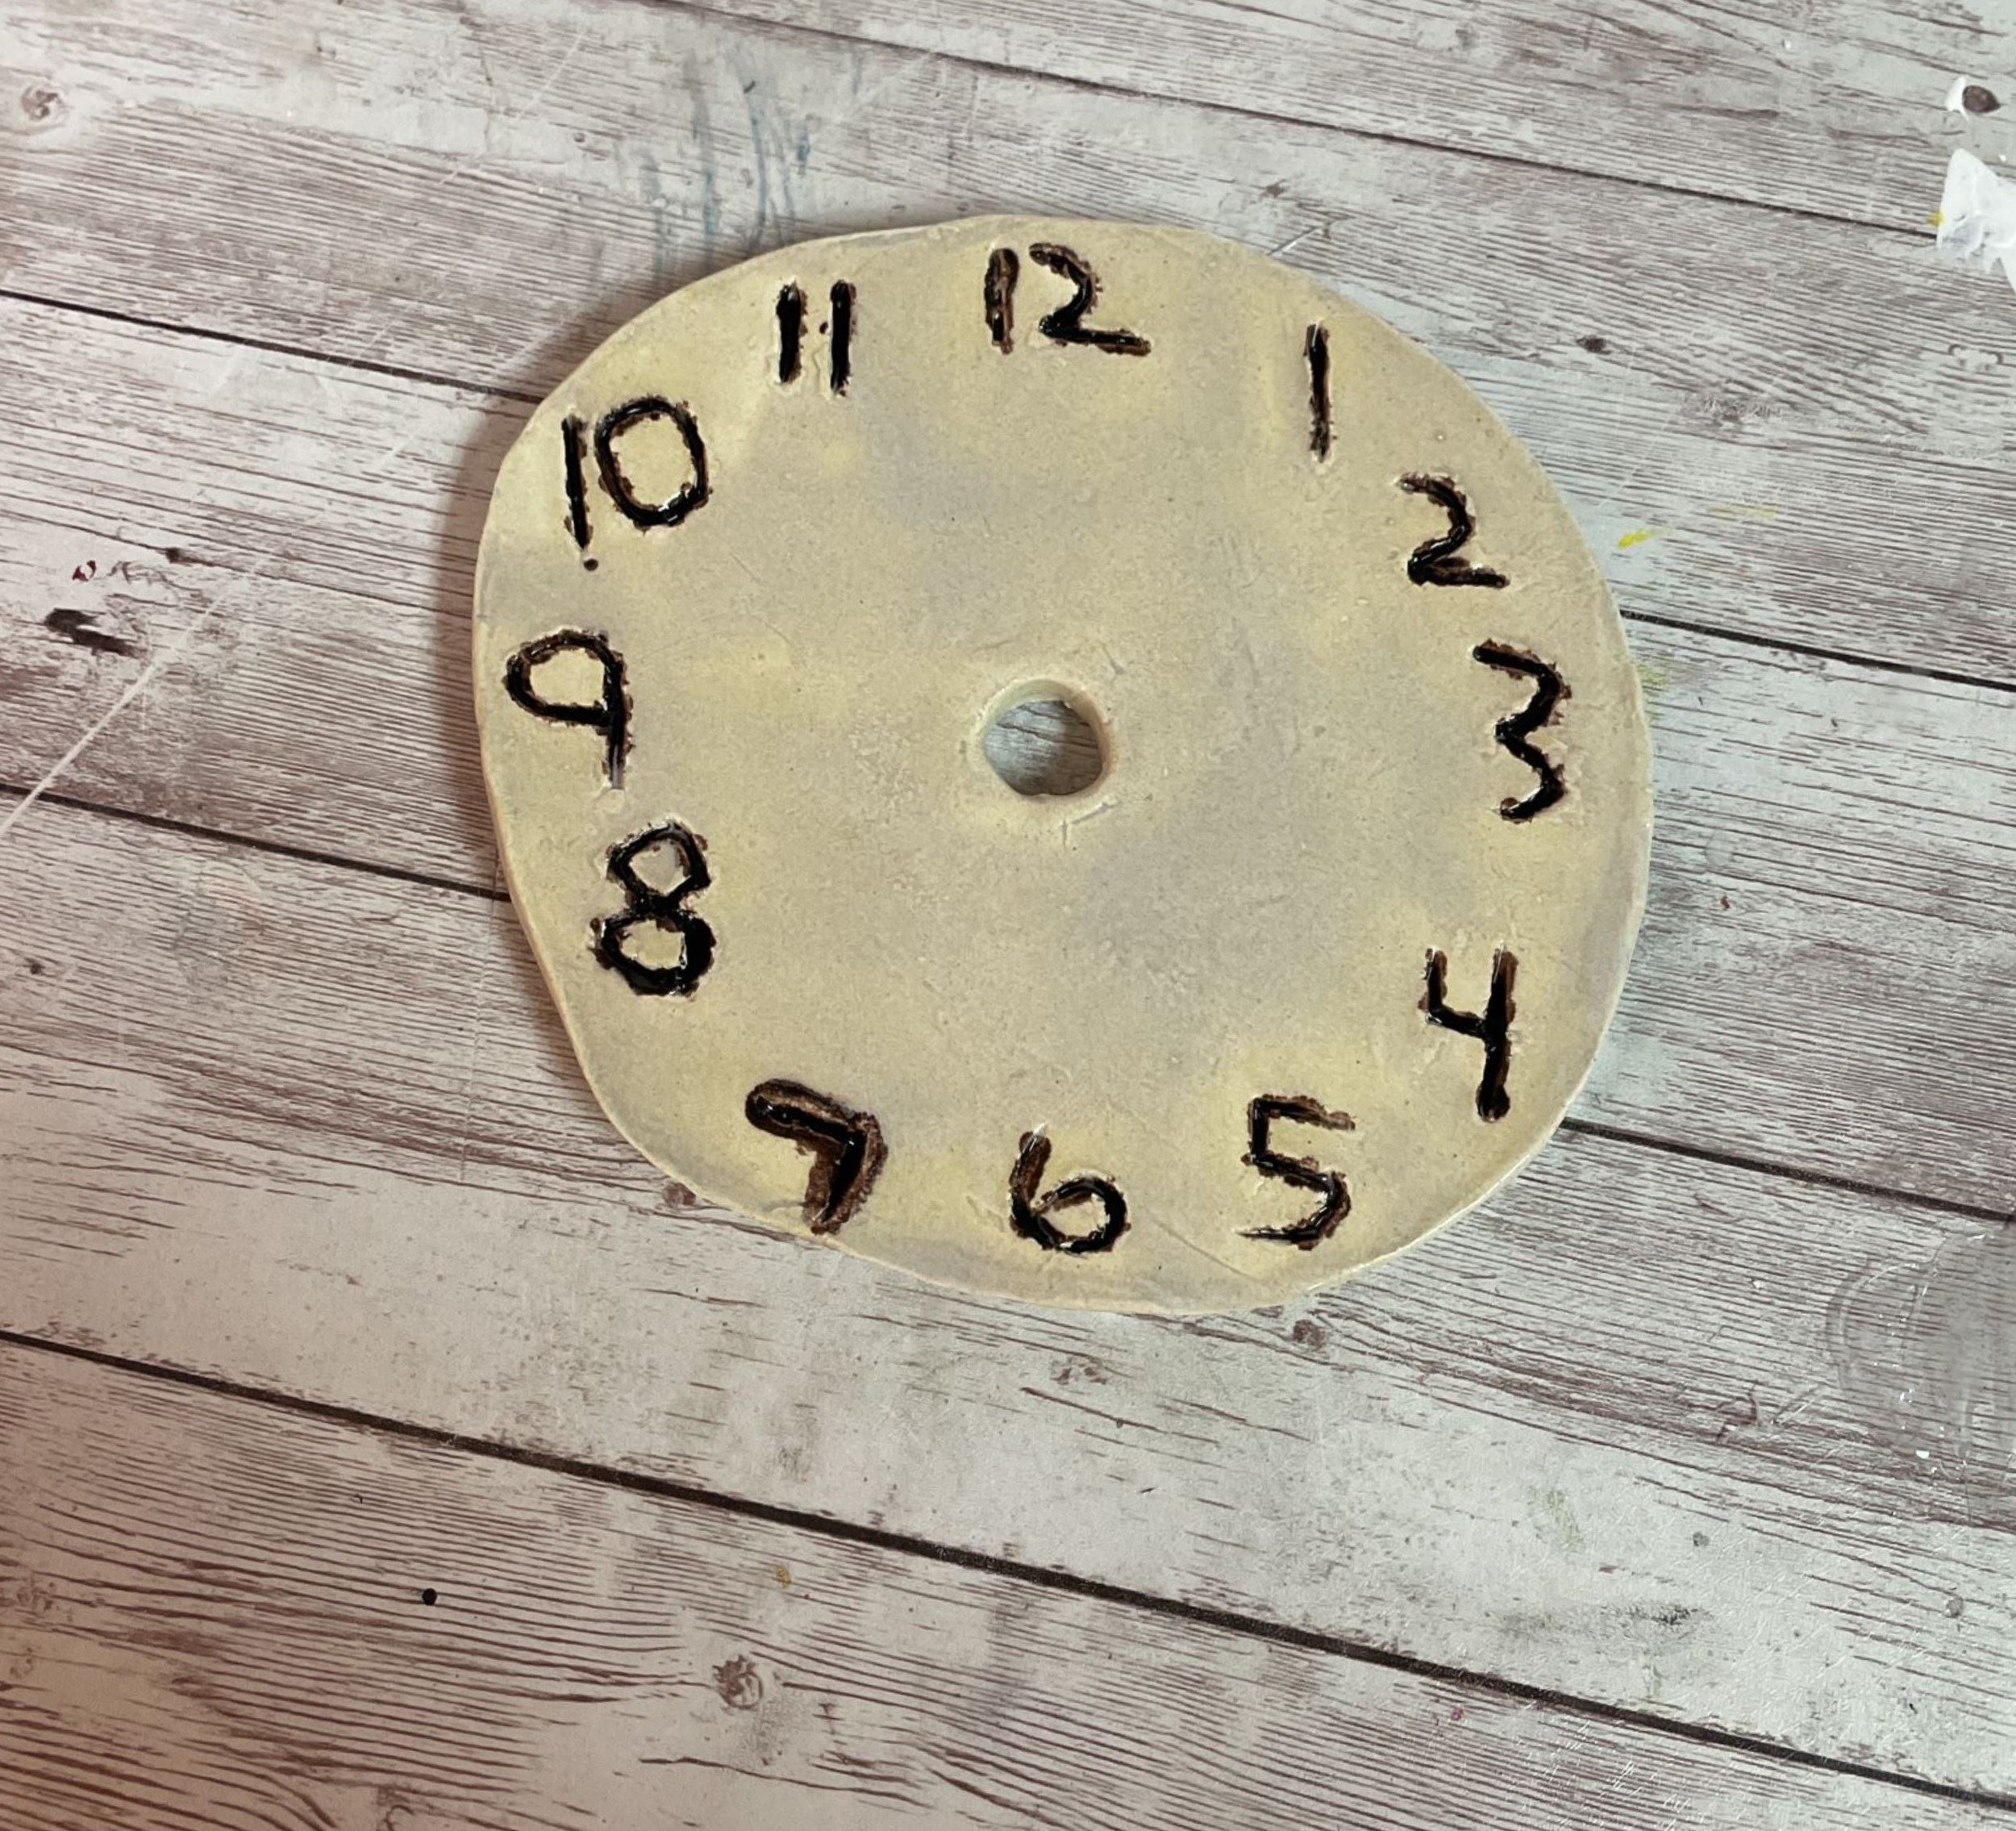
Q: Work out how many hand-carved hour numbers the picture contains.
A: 12